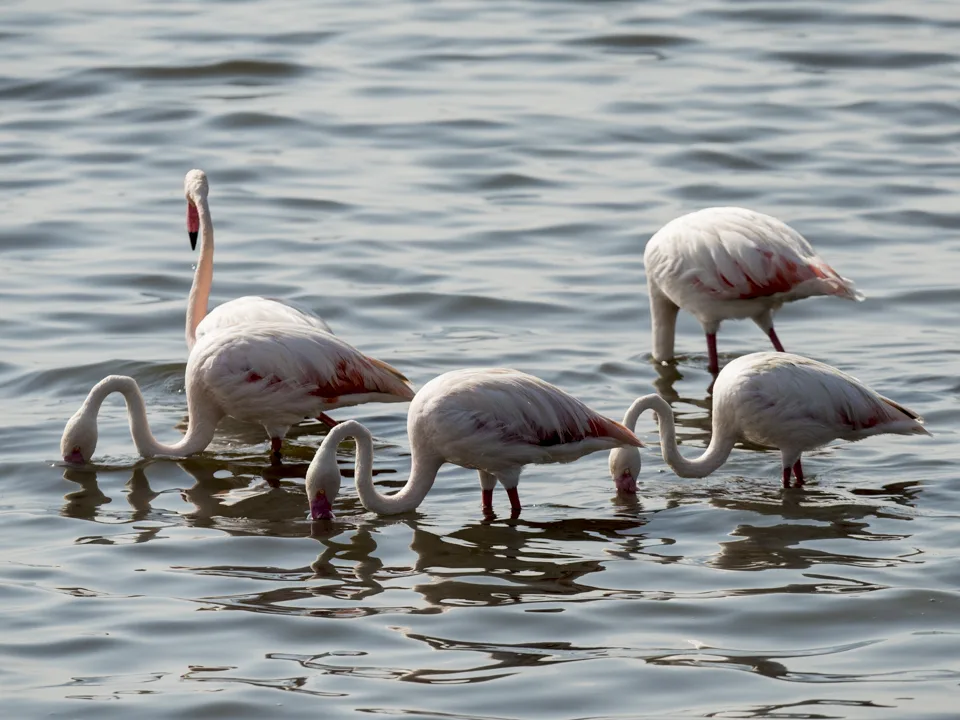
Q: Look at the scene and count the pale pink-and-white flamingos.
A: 5